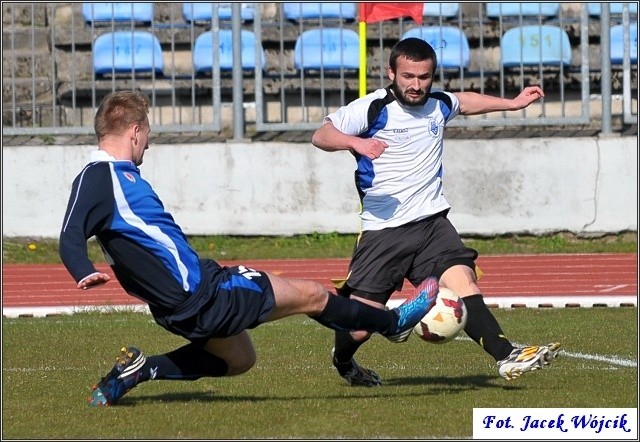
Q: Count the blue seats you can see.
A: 12